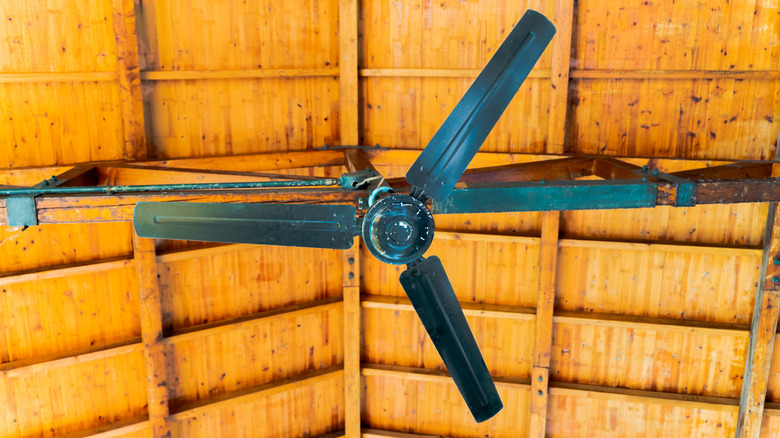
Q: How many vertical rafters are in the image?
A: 4